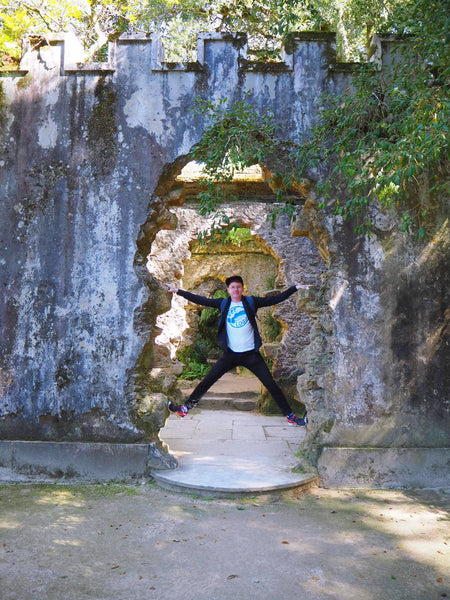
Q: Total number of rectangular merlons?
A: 5